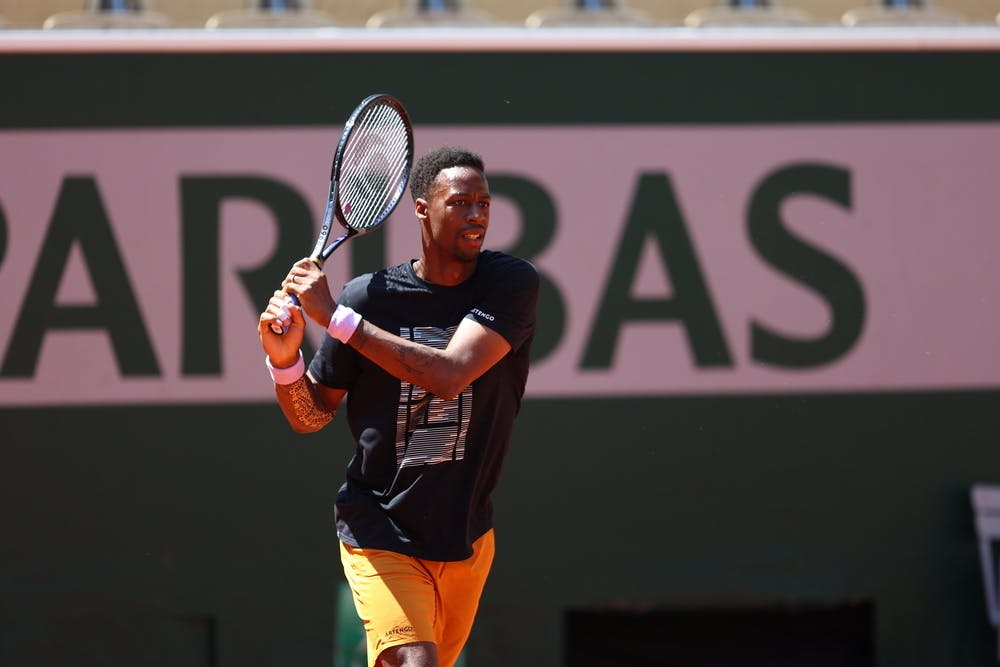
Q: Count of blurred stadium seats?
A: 6